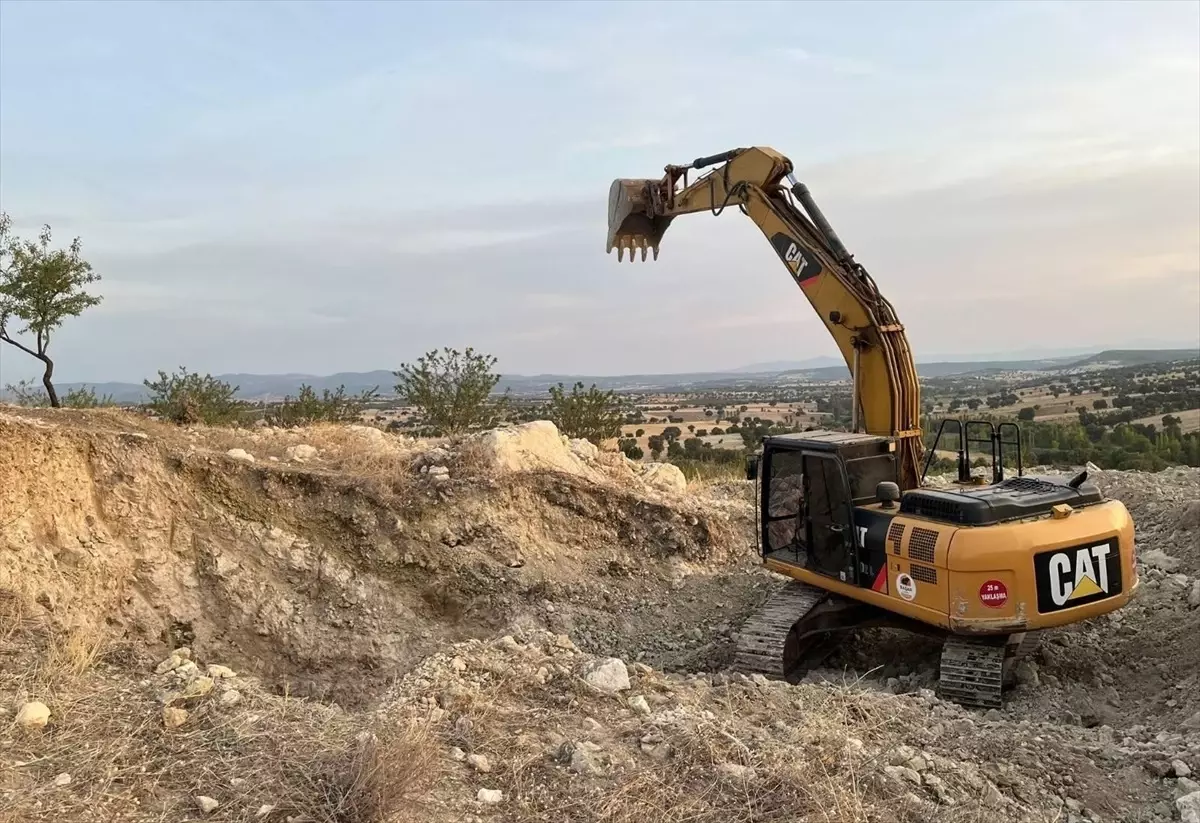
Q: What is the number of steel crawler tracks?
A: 2